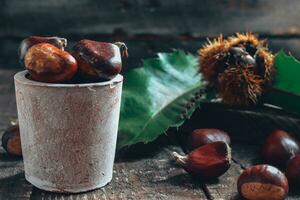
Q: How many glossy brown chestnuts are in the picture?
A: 9